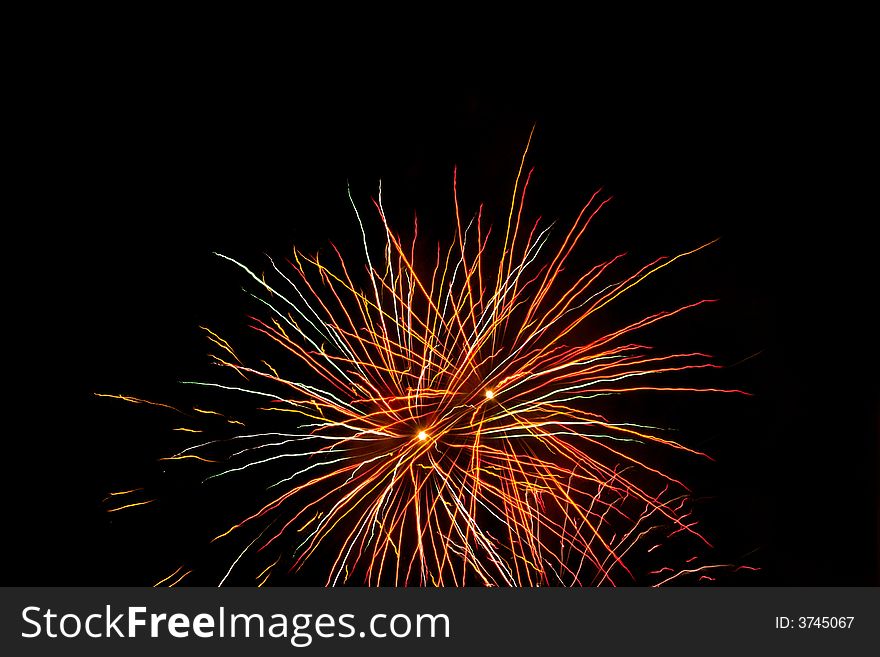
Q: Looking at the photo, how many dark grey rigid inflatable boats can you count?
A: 0